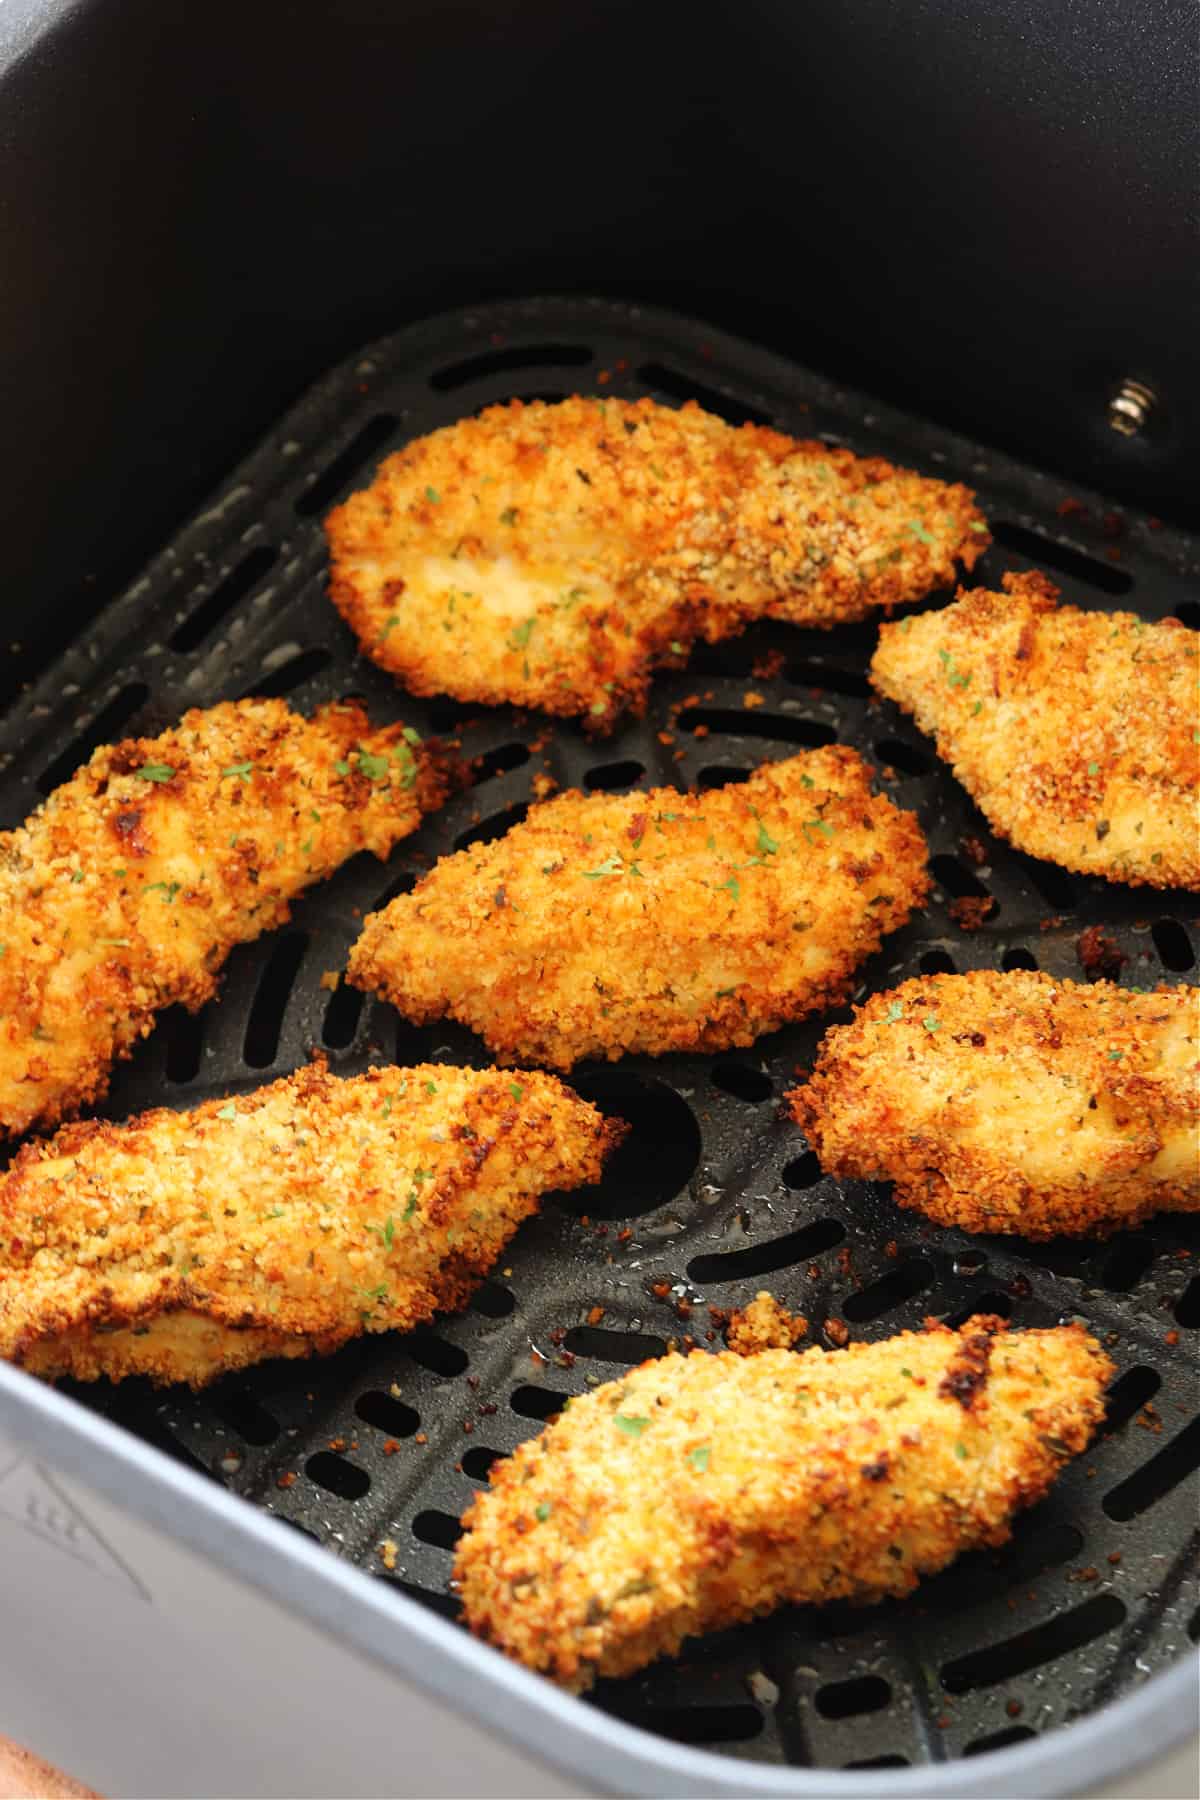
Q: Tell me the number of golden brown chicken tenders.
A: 7